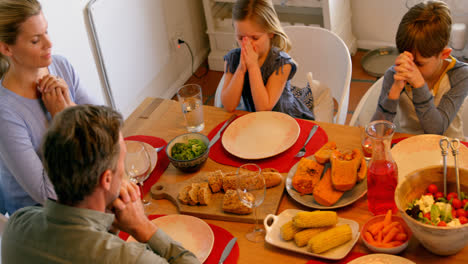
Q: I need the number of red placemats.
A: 5